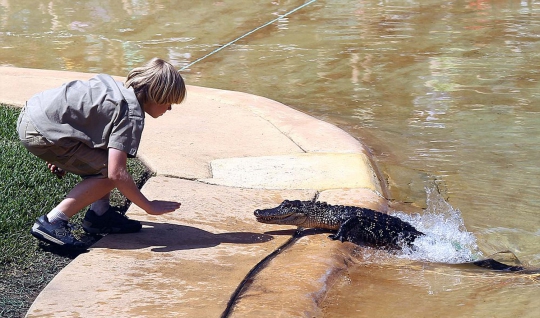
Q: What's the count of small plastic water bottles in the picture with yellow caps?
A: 0